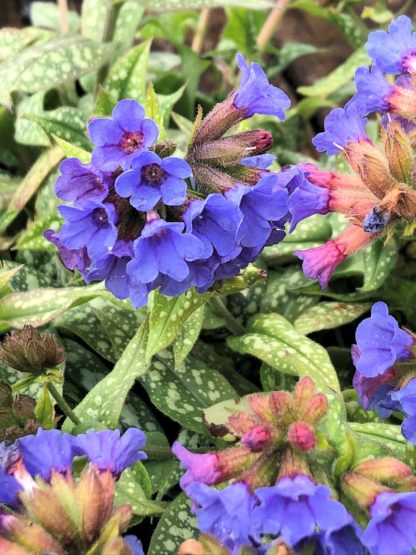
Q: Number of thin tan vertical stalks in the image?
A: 3